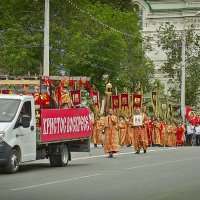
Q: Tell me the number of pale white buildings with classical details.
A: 1